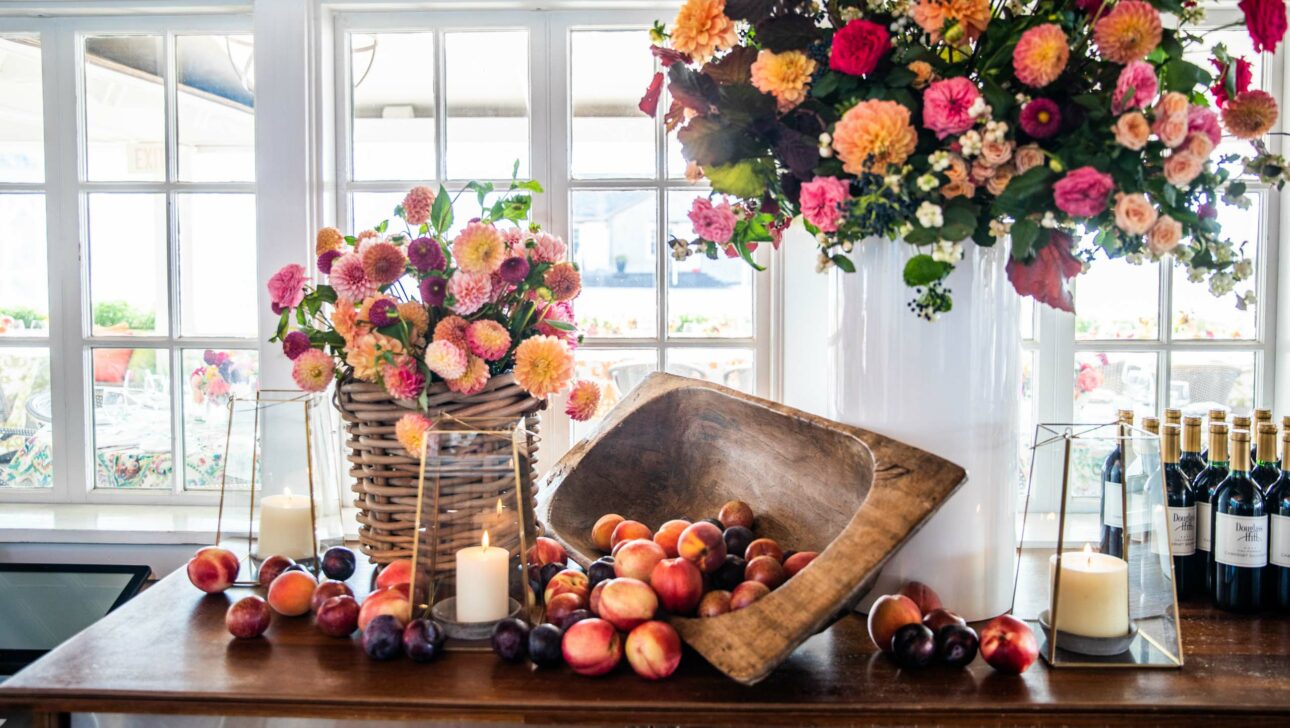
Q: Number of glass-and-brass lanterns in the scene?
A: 3